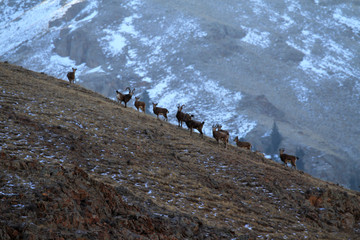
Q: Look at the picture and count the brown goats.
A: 10